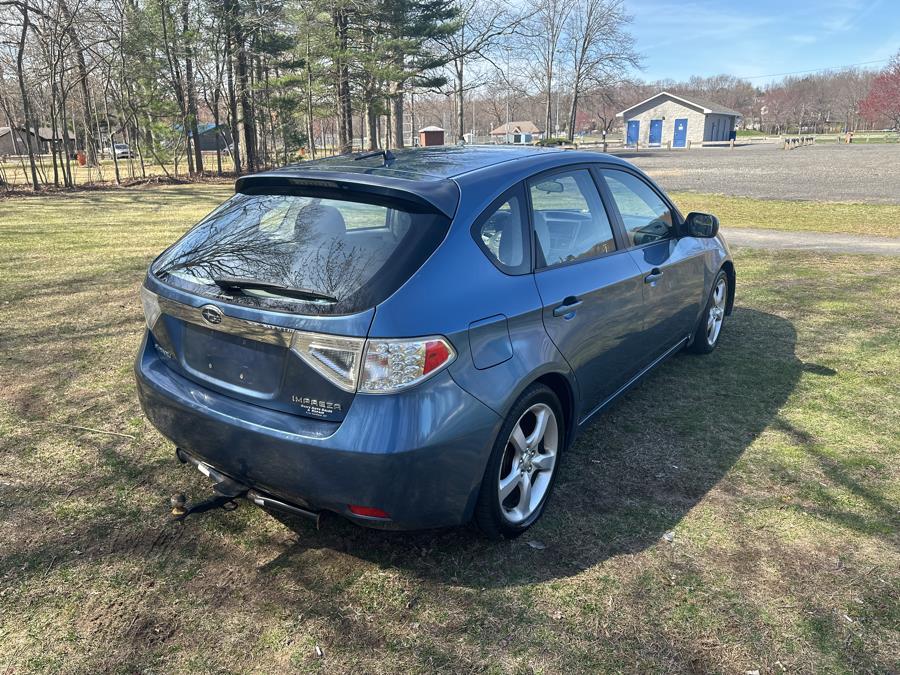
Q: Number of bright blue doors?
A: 3